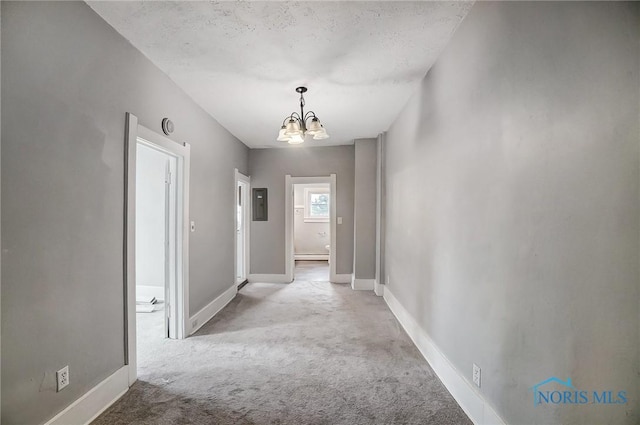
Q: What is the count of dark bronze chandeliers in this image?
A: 1